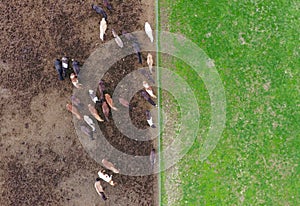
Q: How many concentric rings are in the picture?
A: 2